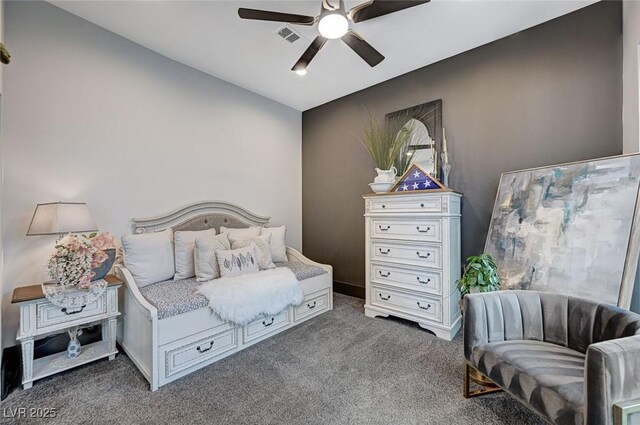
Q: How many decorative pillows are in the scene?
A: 7